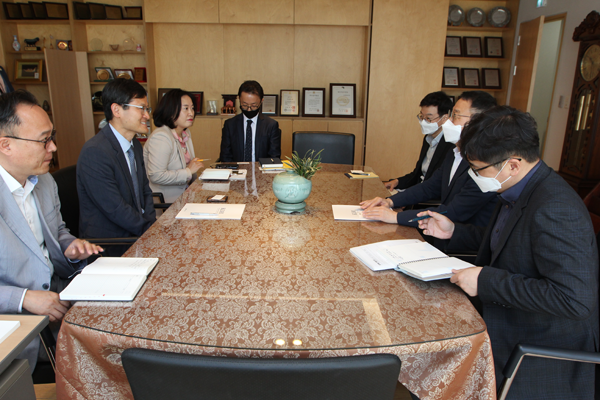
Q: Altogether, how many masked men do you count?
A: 4